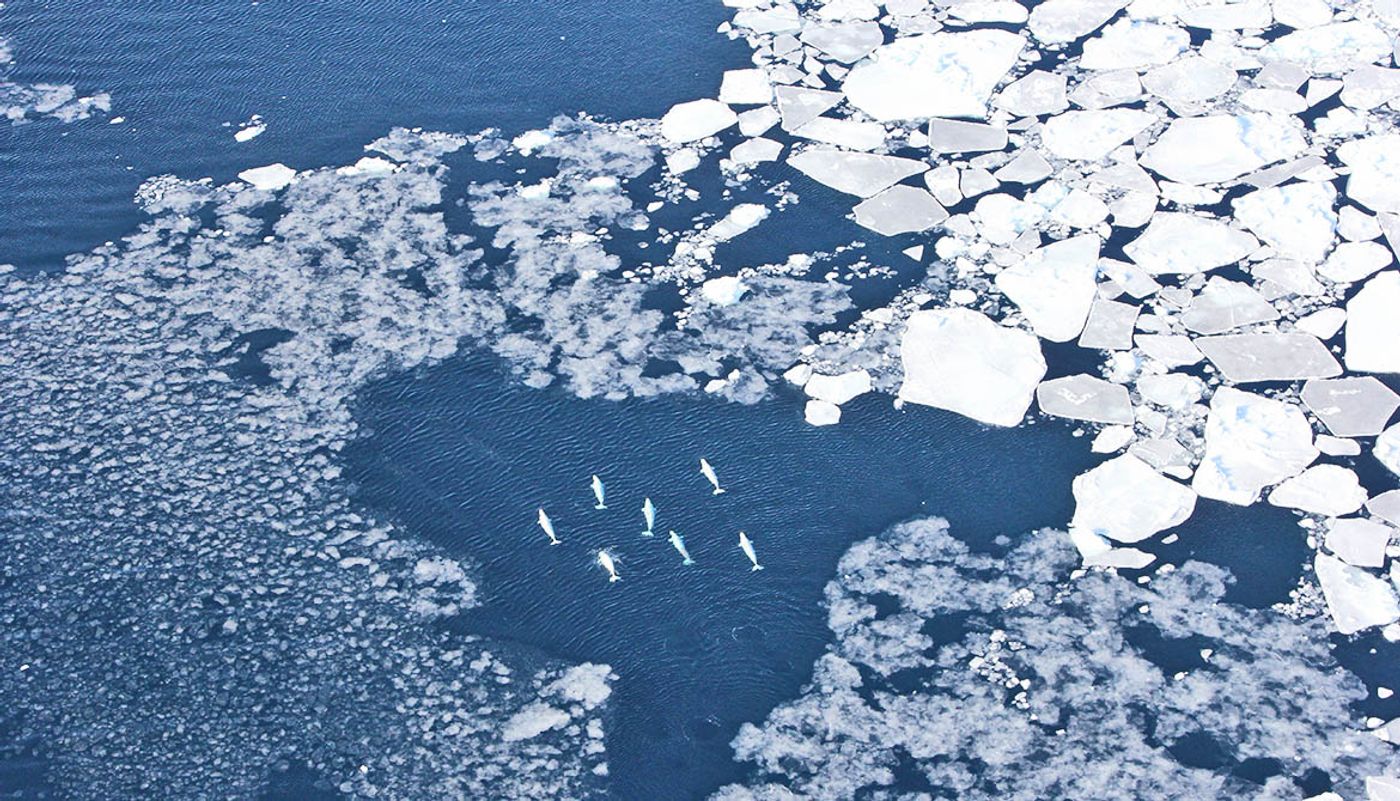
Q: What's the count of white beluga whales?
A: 7